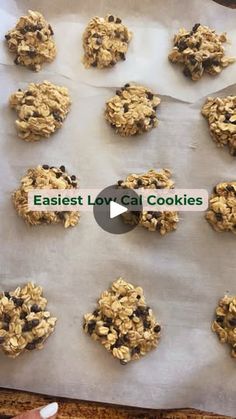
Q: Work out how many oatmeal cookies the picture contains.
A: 12